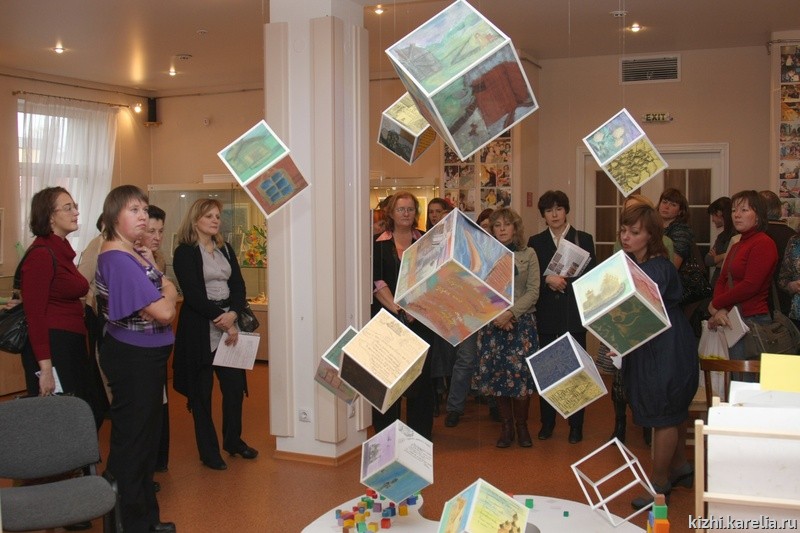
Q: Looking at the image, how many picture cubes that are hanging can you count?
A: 11